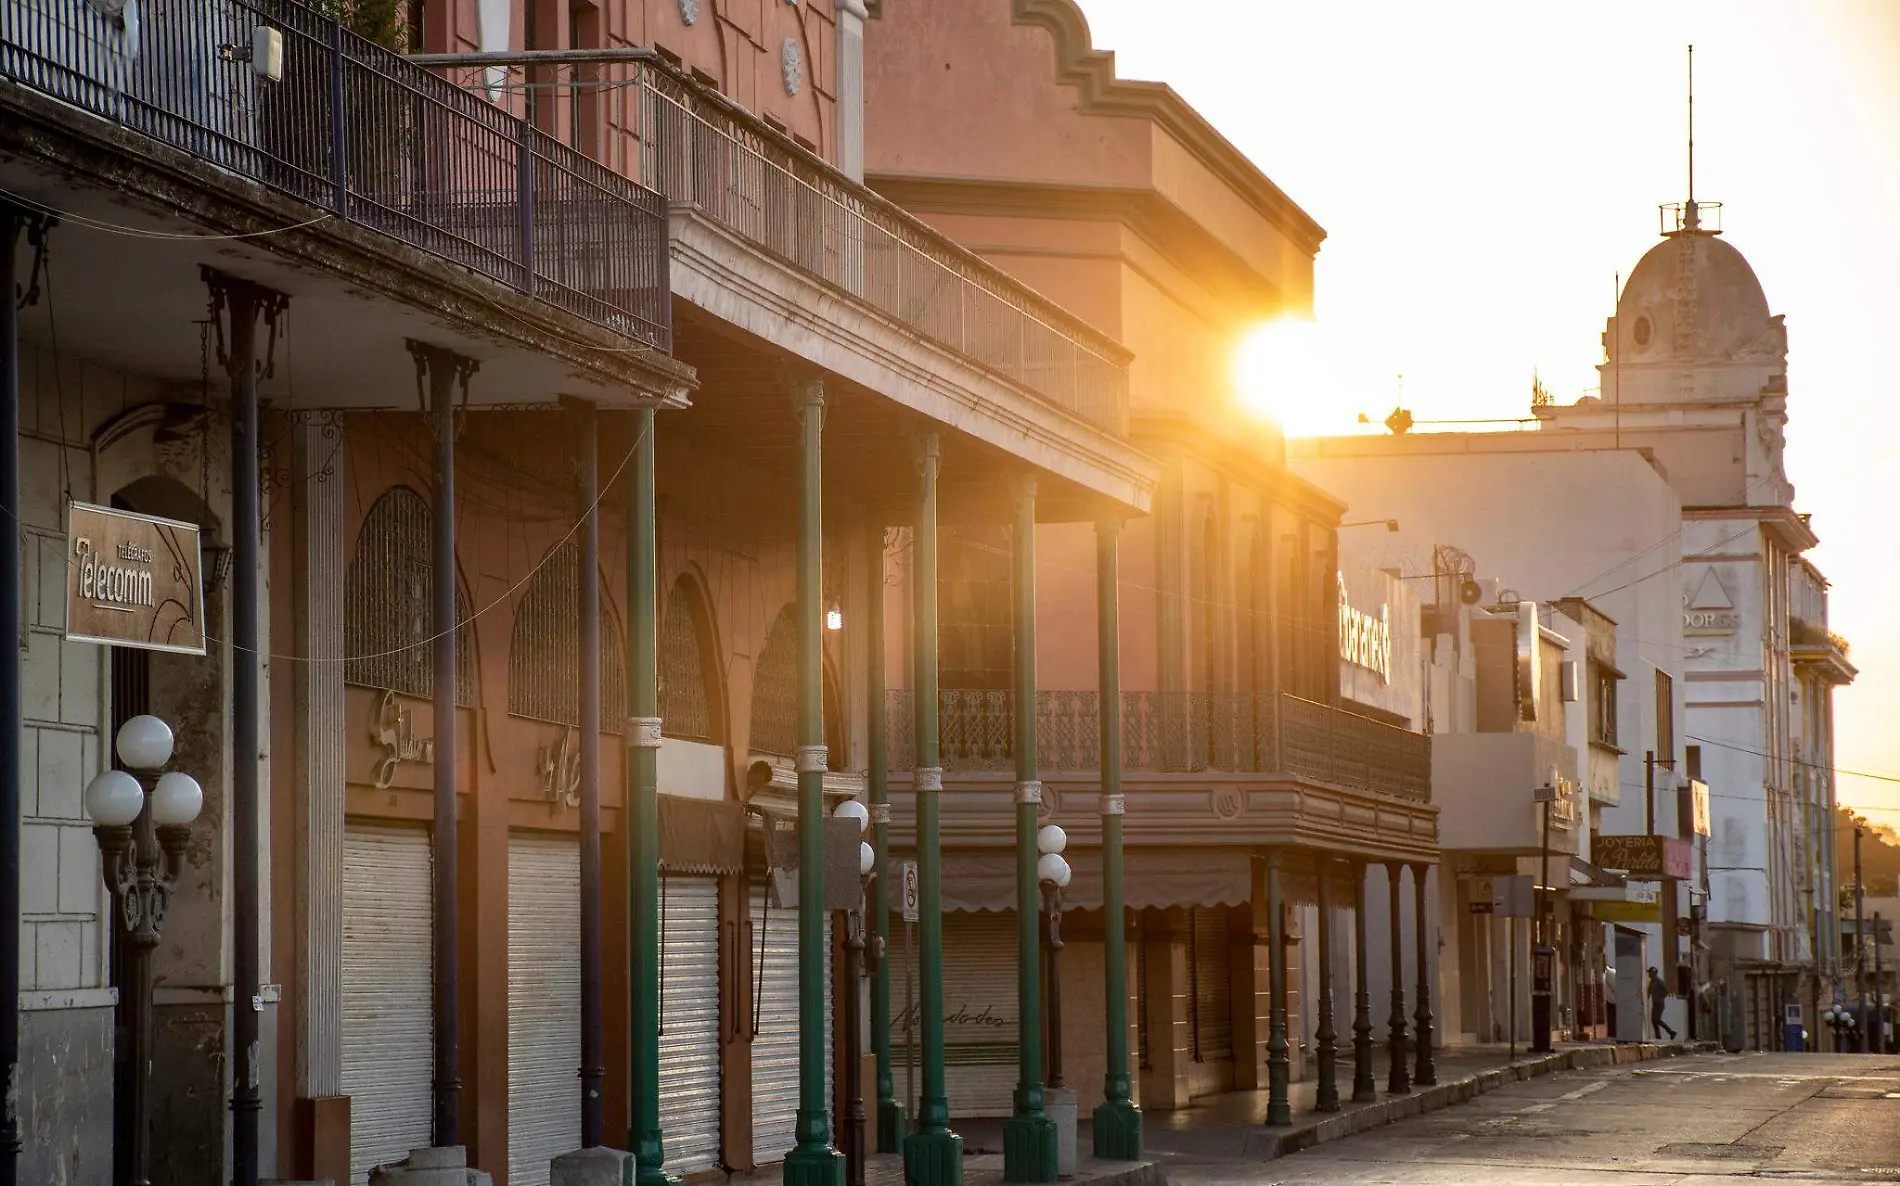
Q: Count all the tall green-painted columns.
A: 6